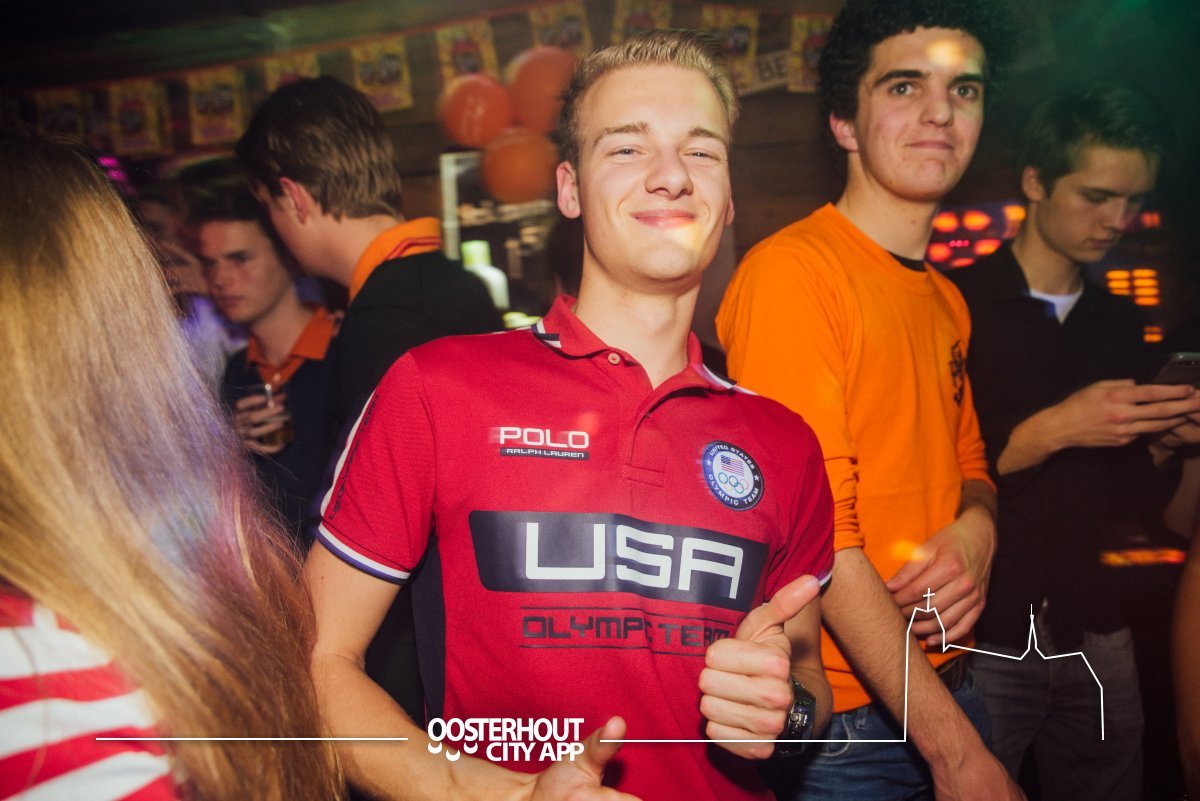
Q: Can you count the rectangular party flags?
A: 10